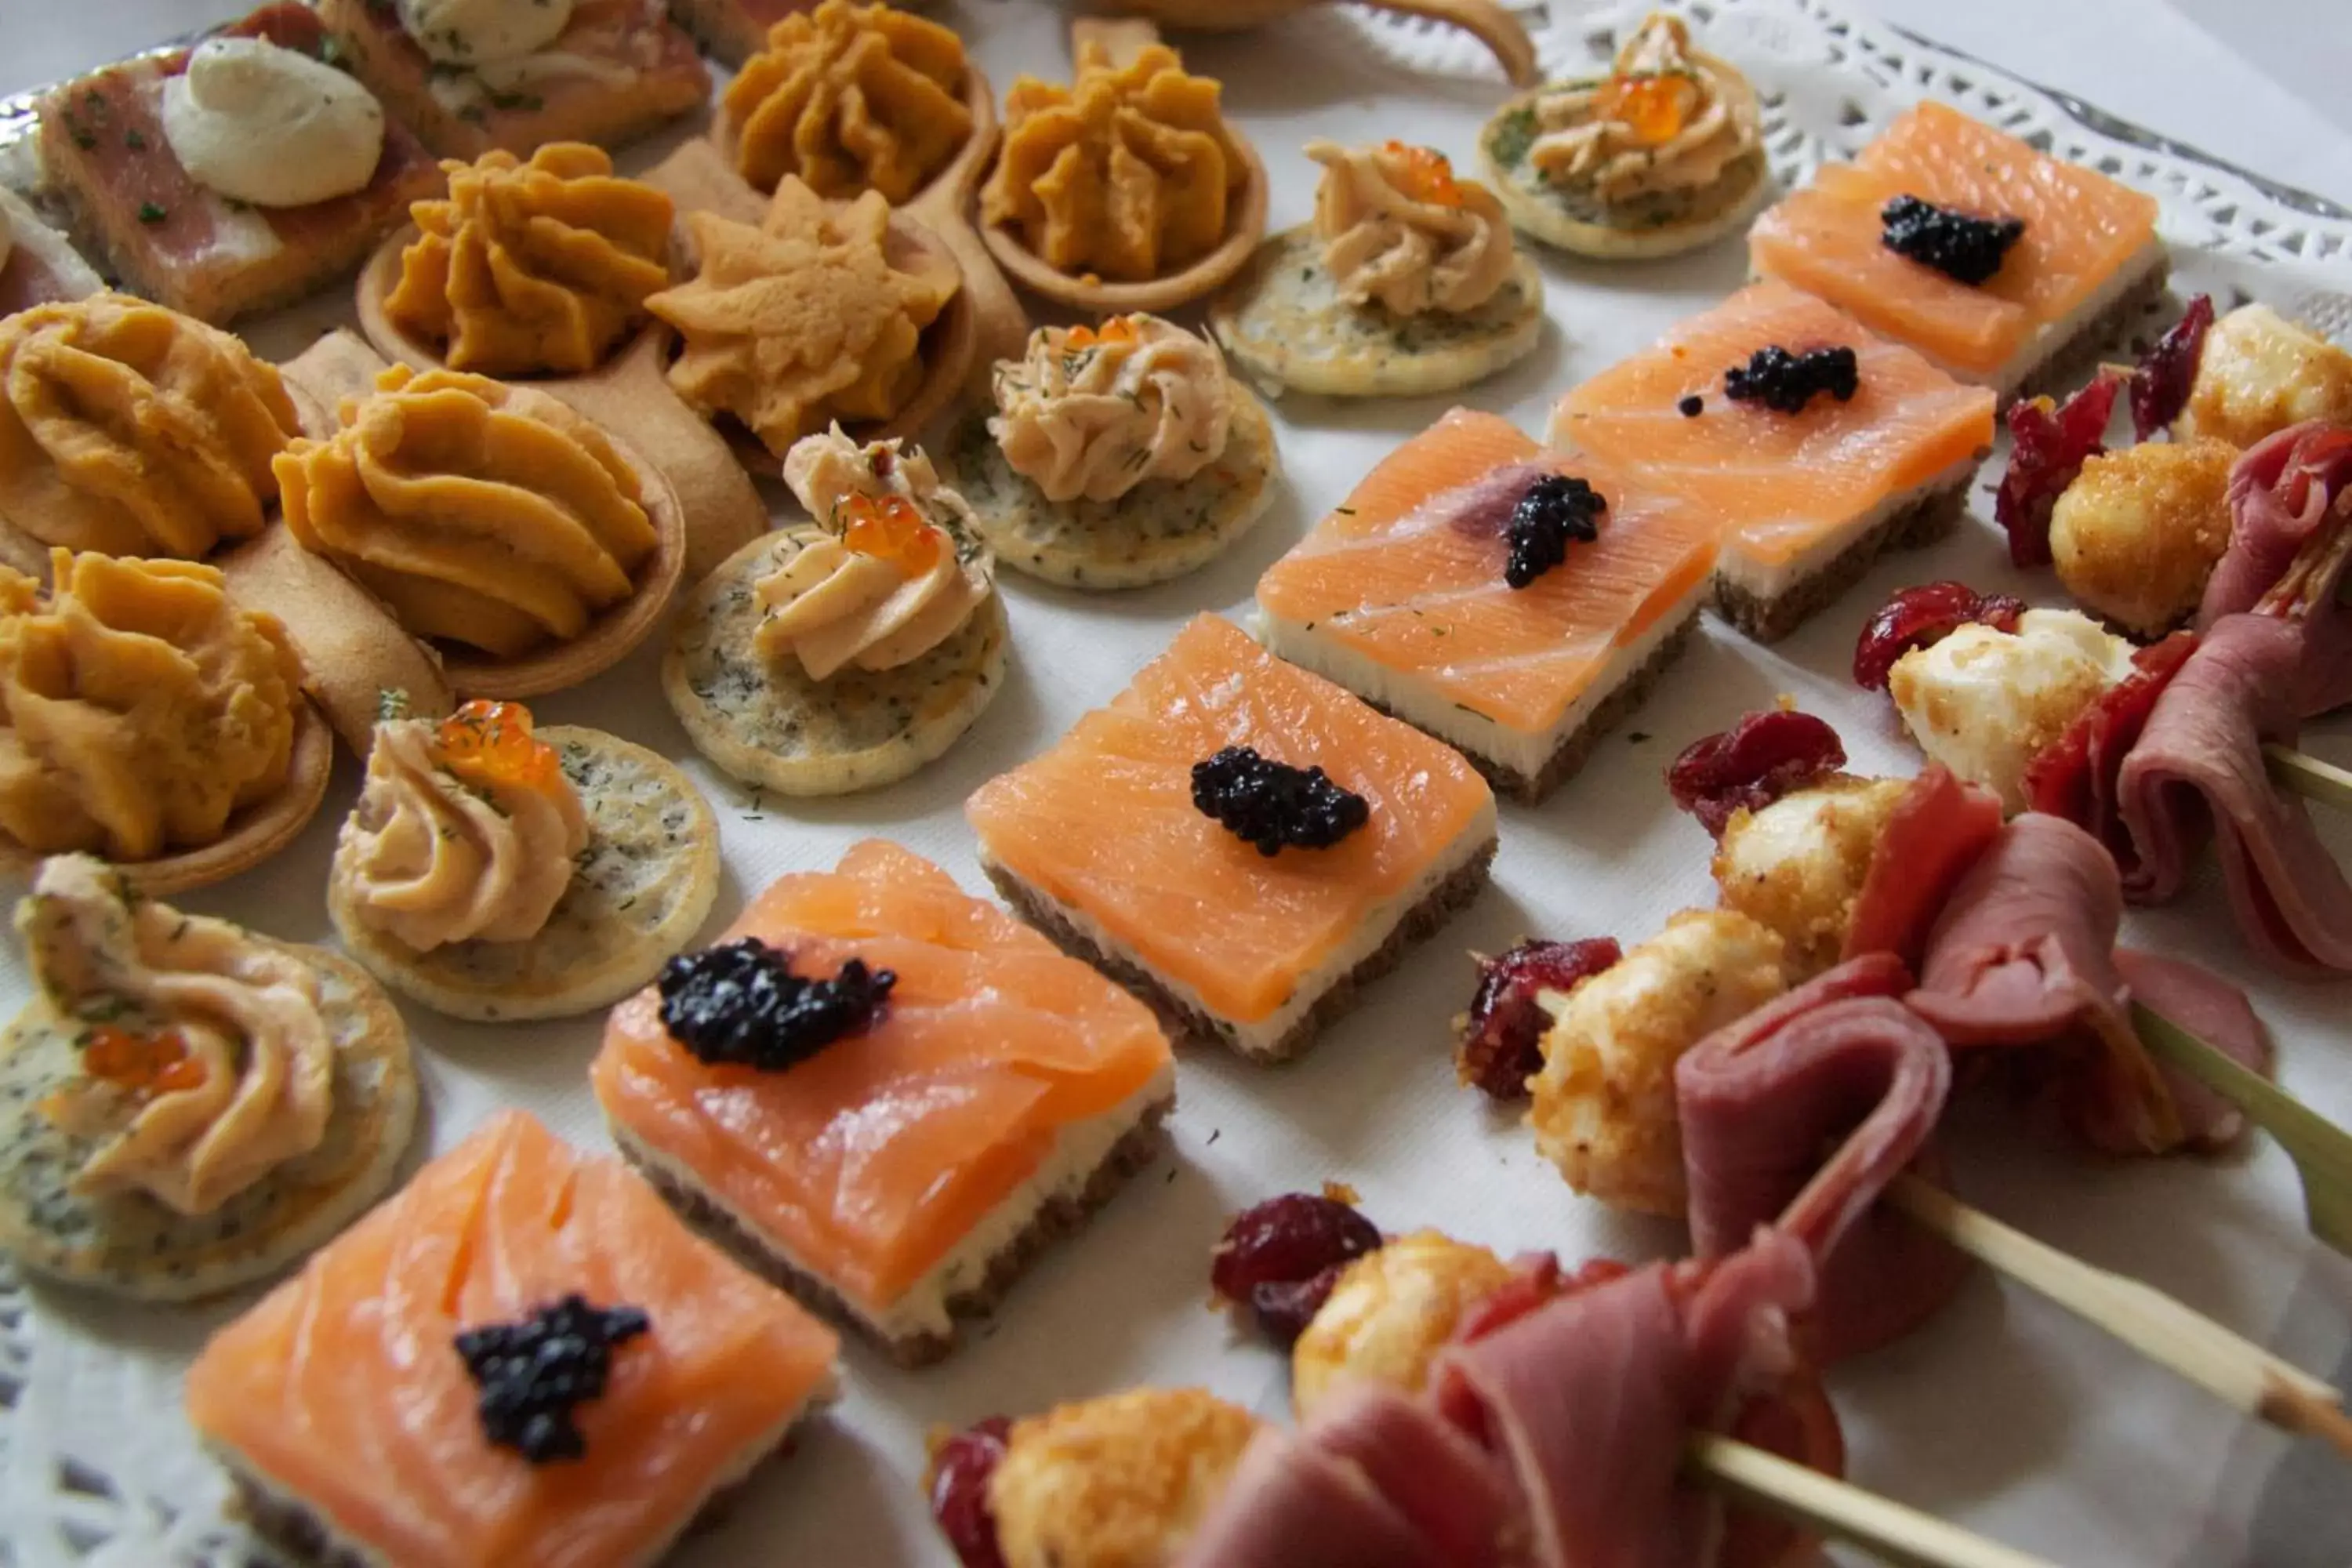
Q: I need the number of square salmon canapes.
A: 6